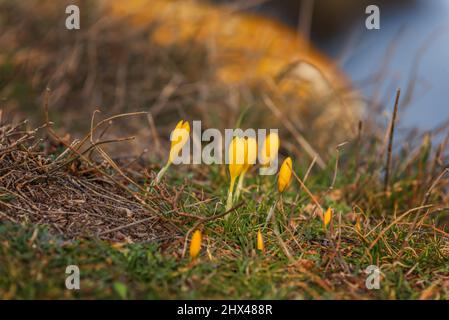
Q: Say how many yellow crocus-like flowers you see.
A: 8